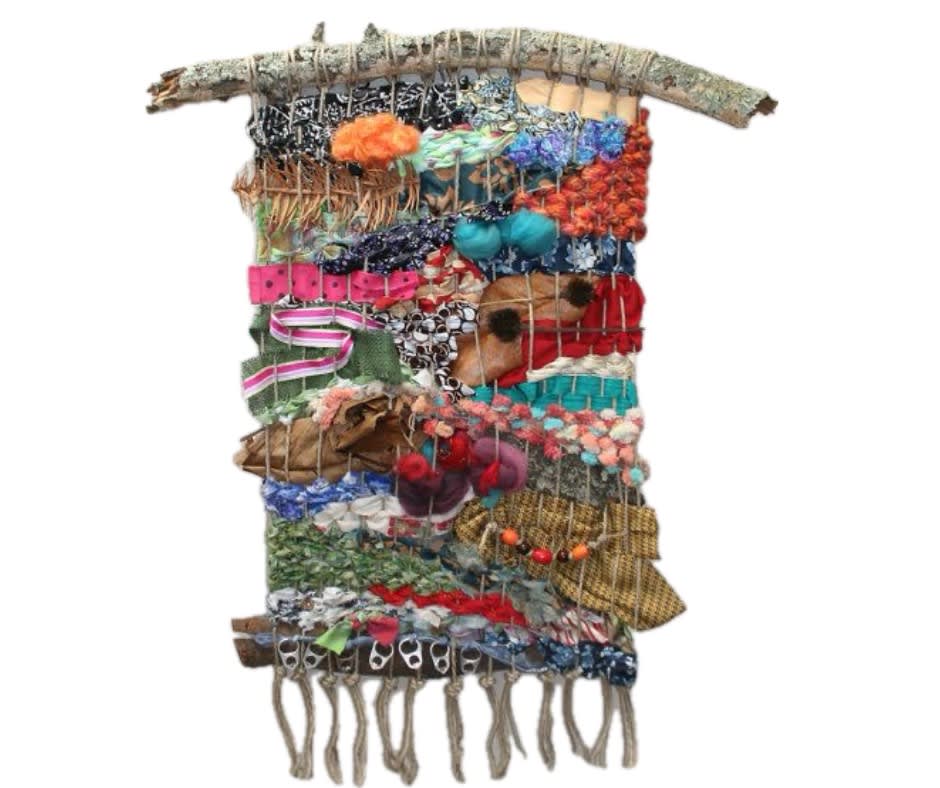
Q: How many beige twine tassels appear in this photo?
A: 13